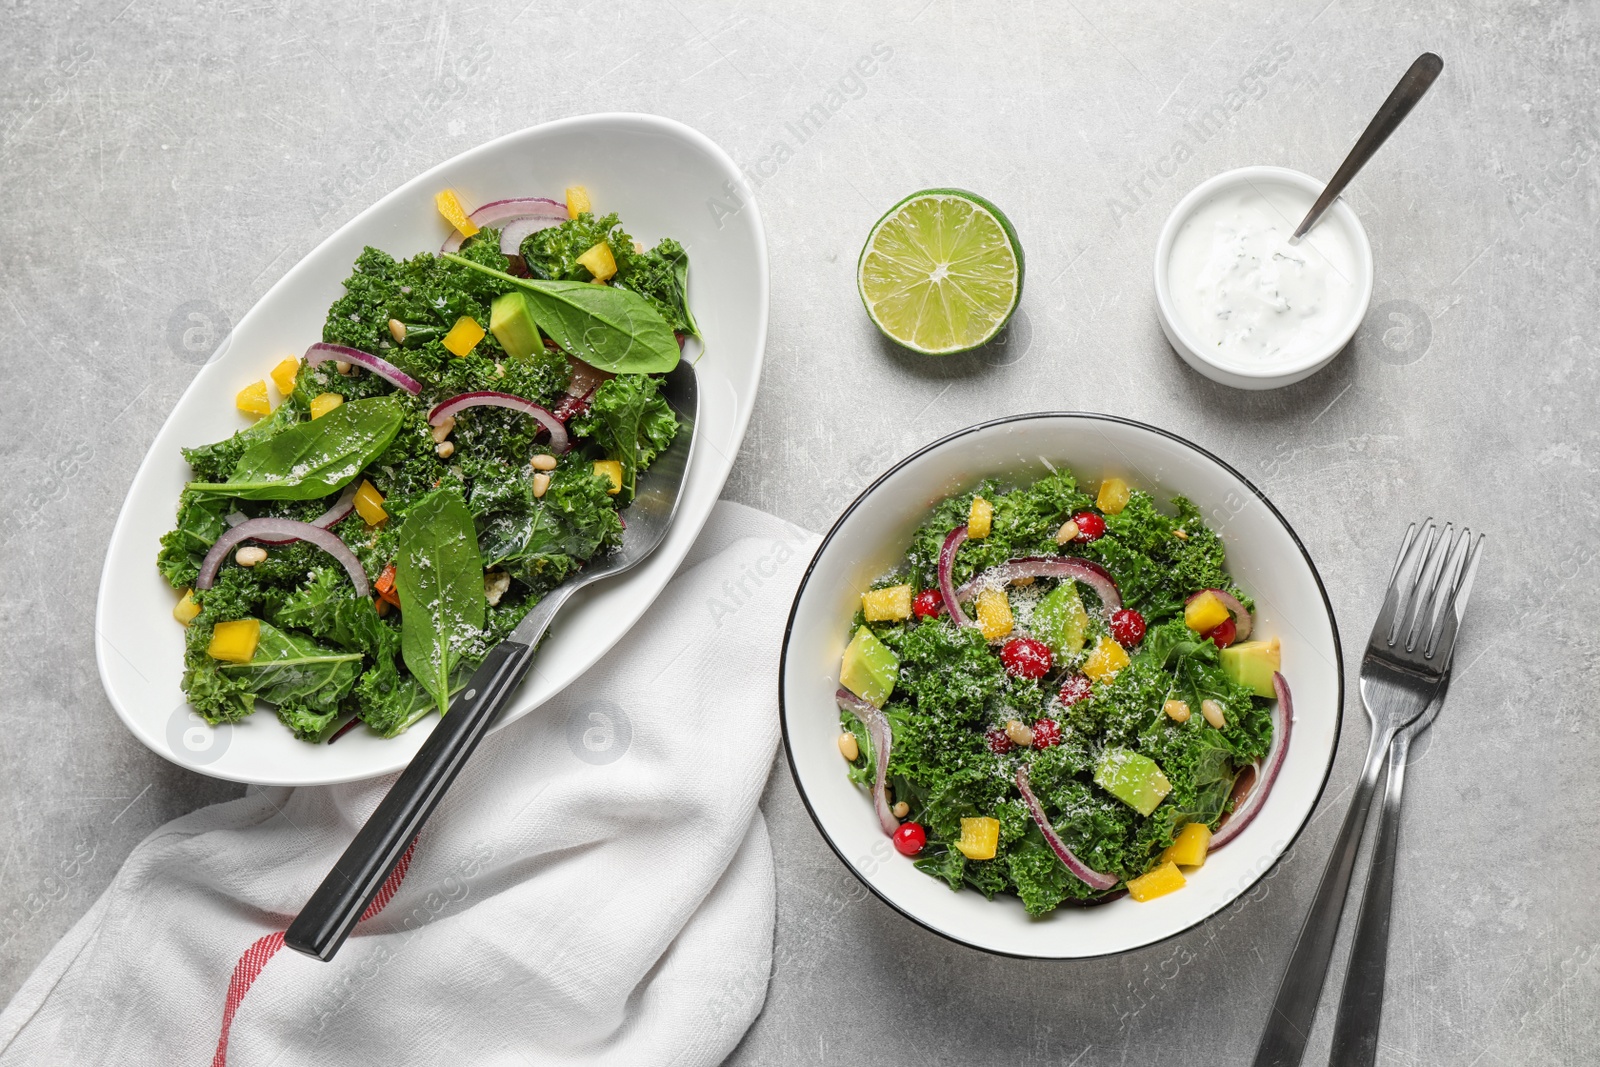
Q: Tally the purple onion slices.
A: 12